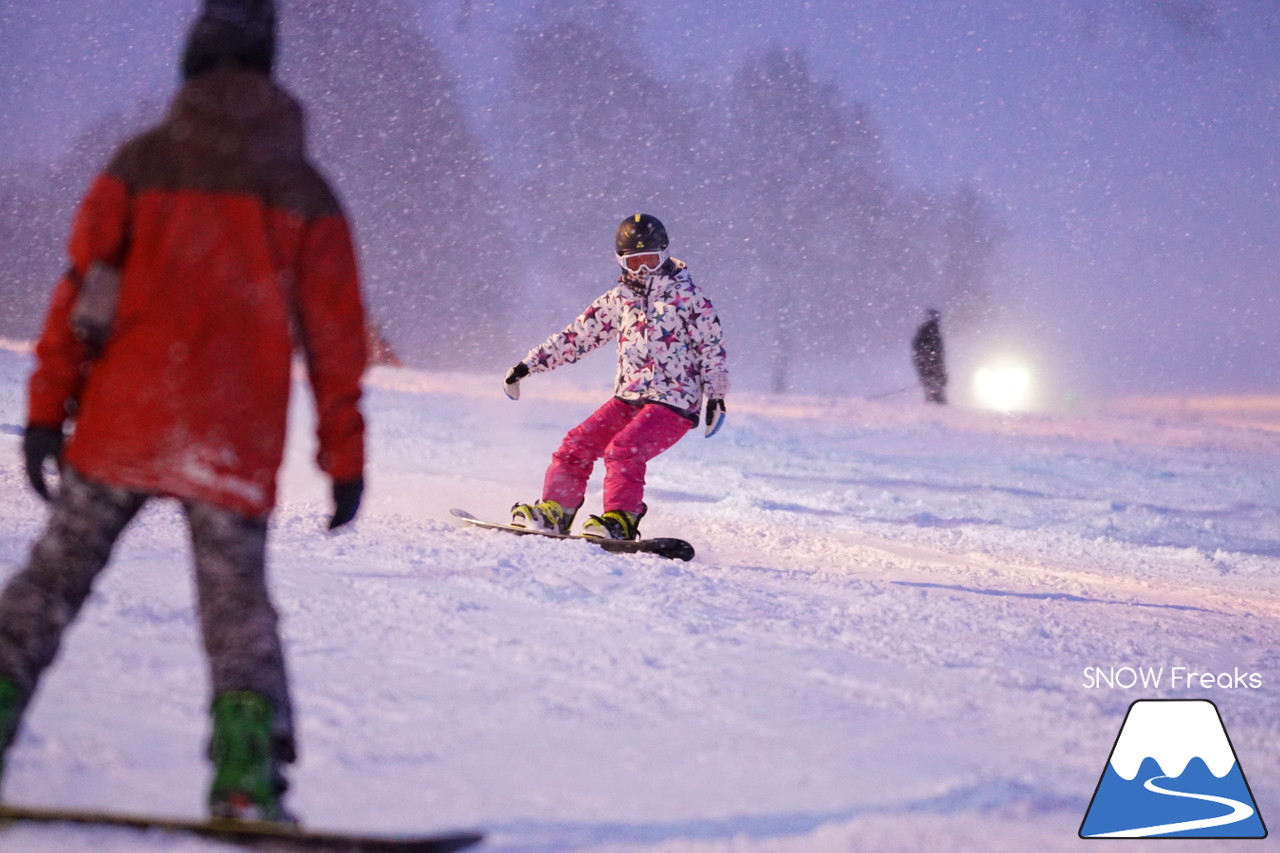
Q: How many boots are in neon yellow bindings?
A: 2